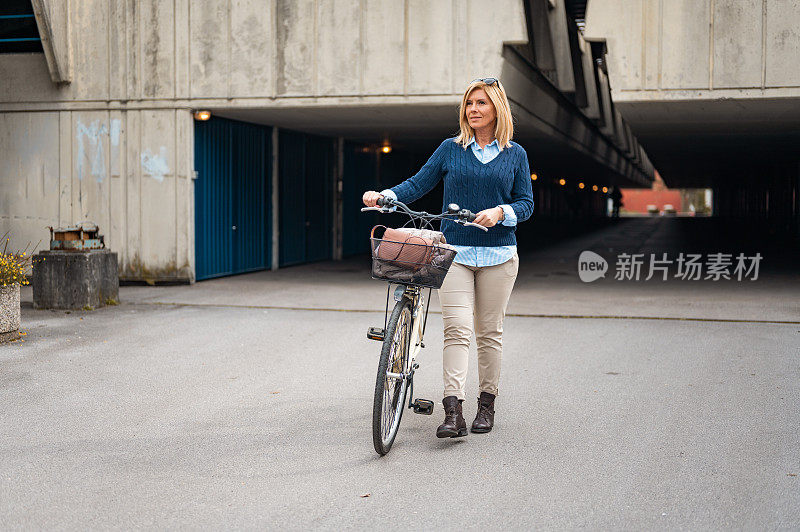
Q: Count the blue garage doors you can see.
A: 3